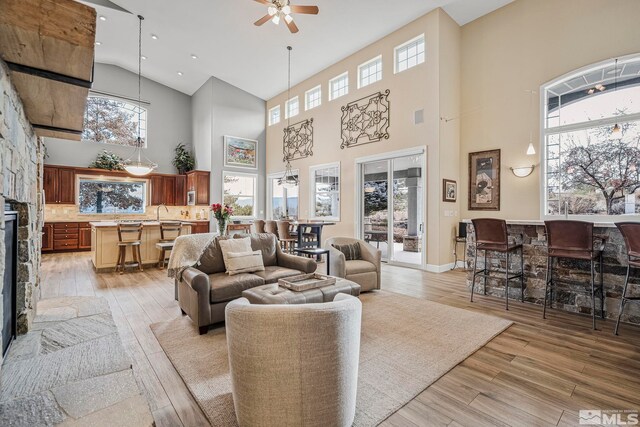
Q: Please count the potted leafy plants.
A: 2